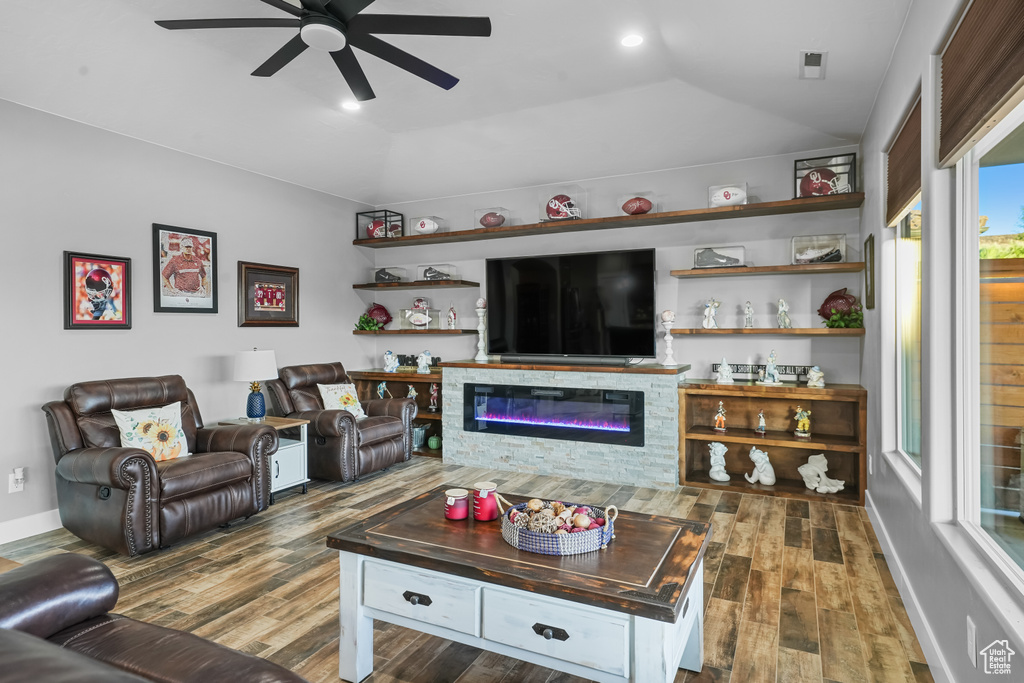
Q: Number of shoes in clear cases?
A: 4